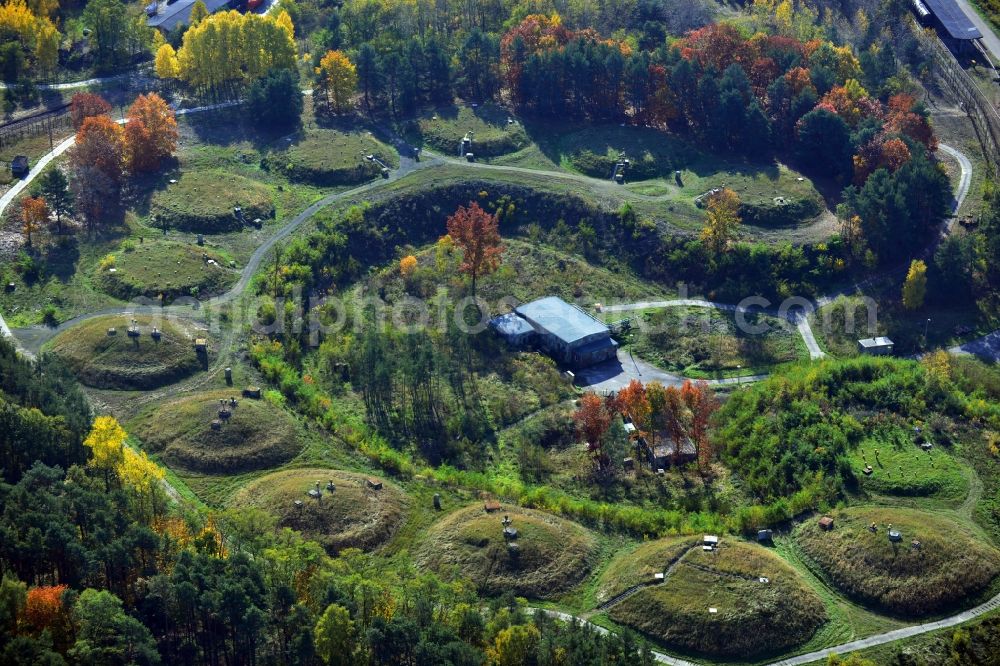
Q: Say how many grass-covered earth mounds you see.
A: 13